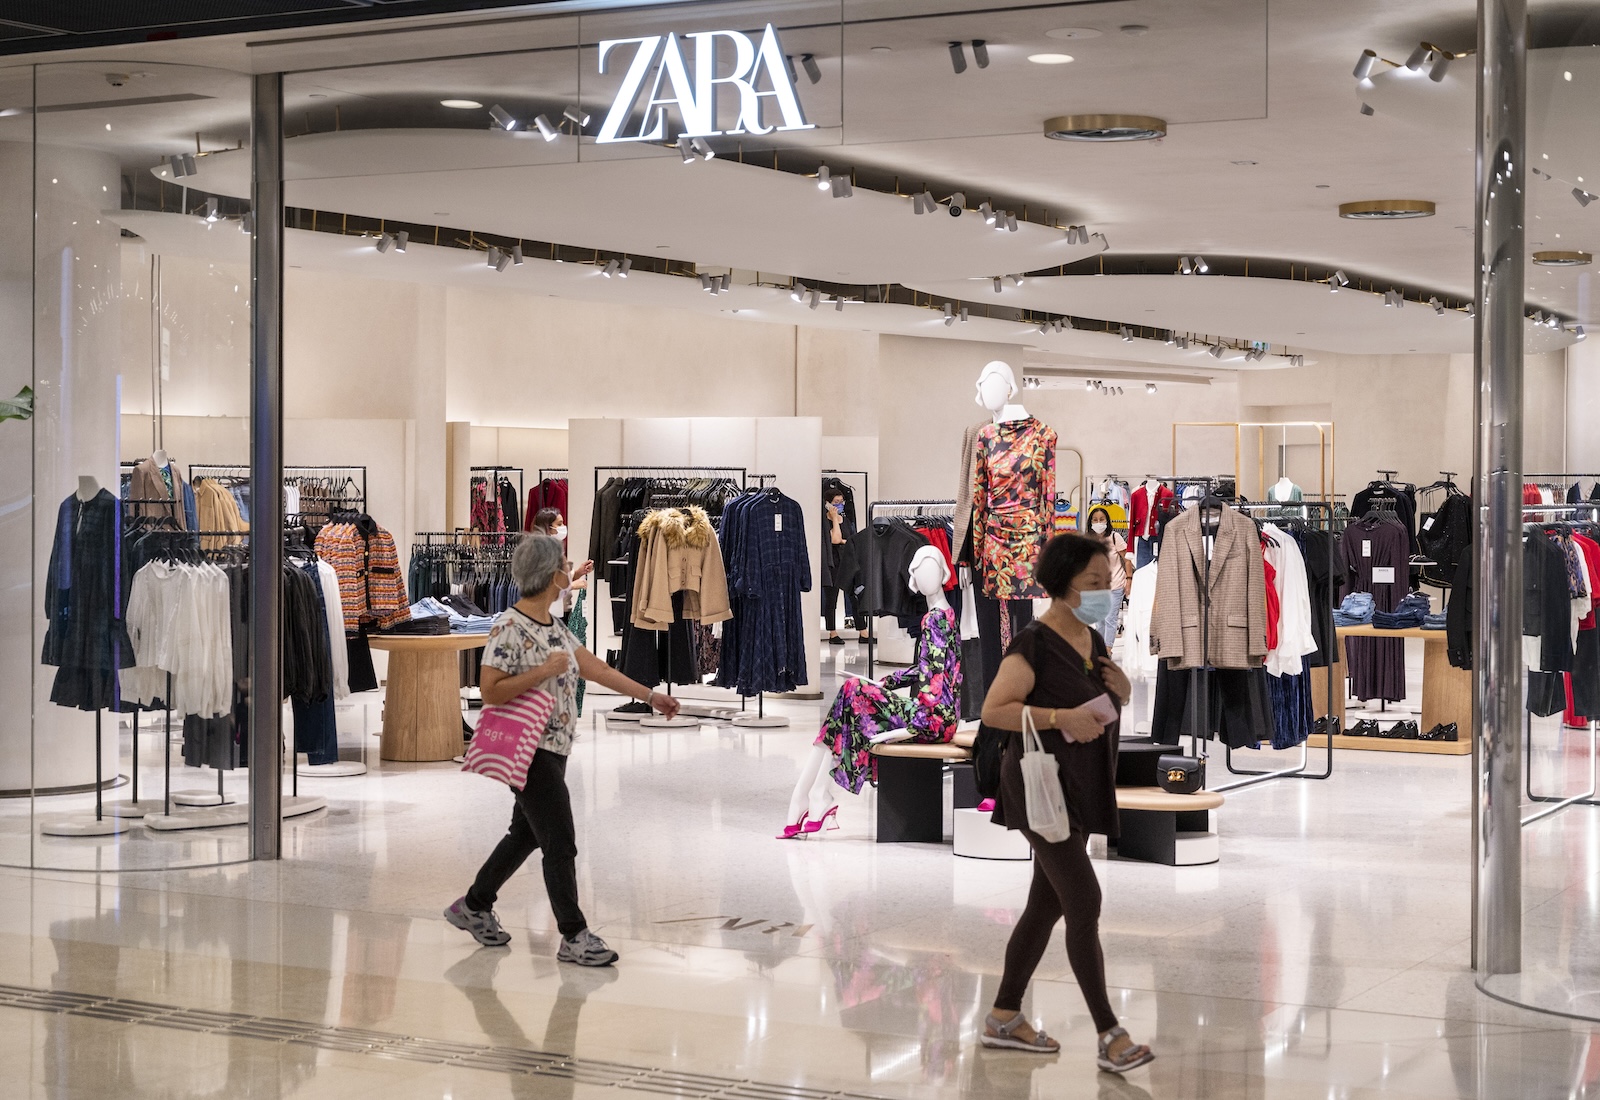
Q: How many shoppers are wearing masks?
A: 5